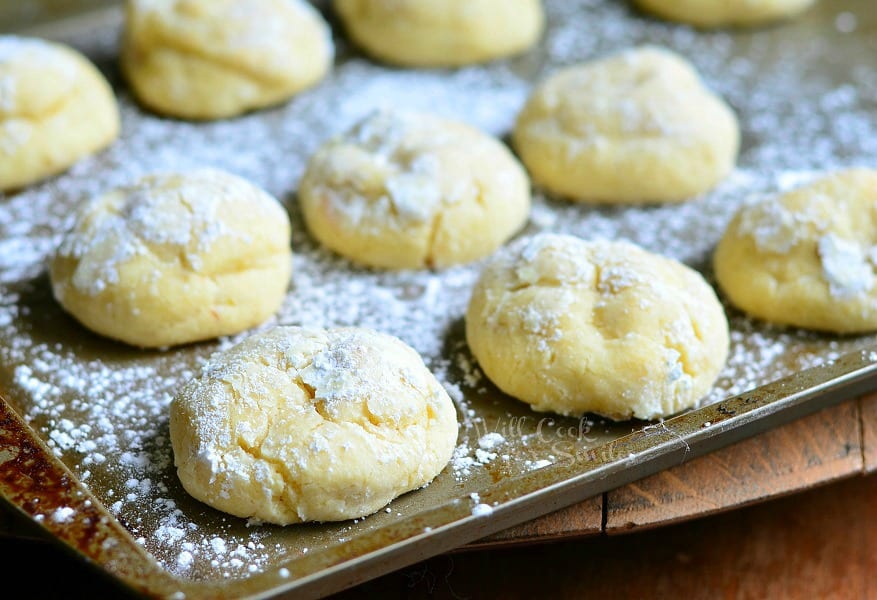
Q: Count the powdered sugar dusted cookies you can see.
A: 10